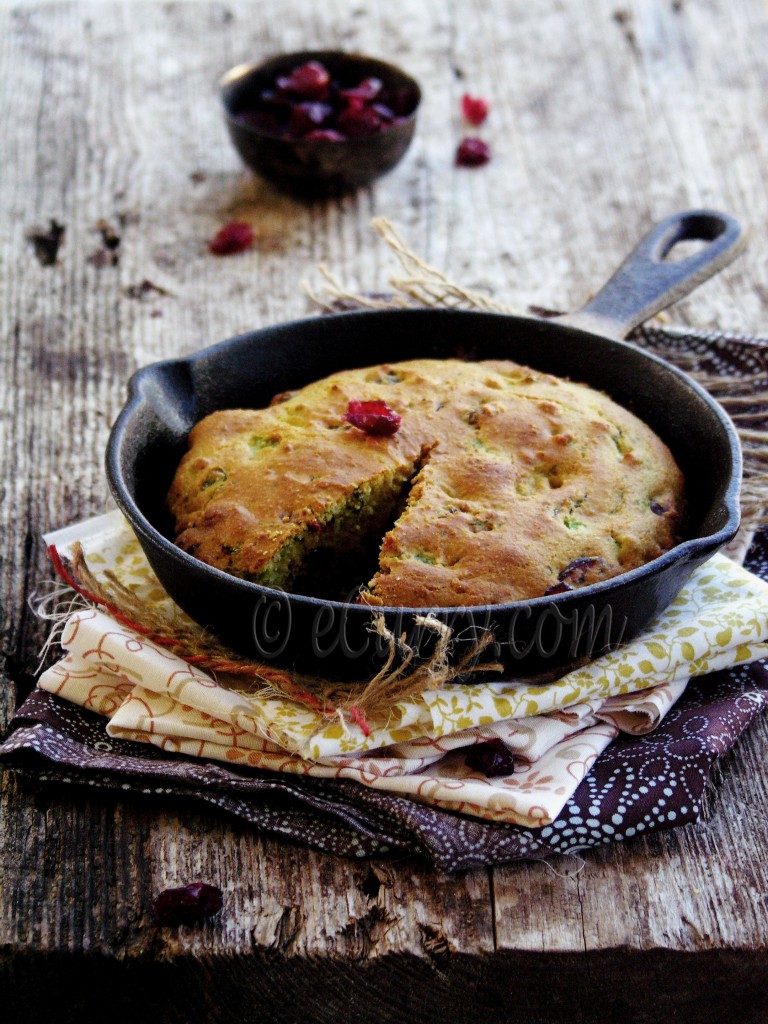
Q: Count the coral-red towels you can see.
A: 0